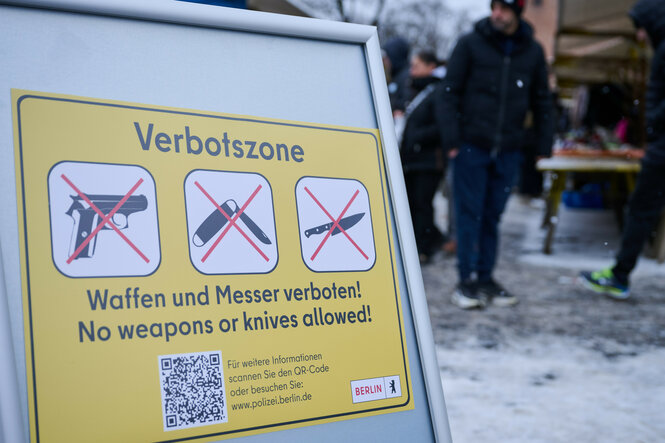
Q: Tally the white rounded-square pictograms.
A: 3